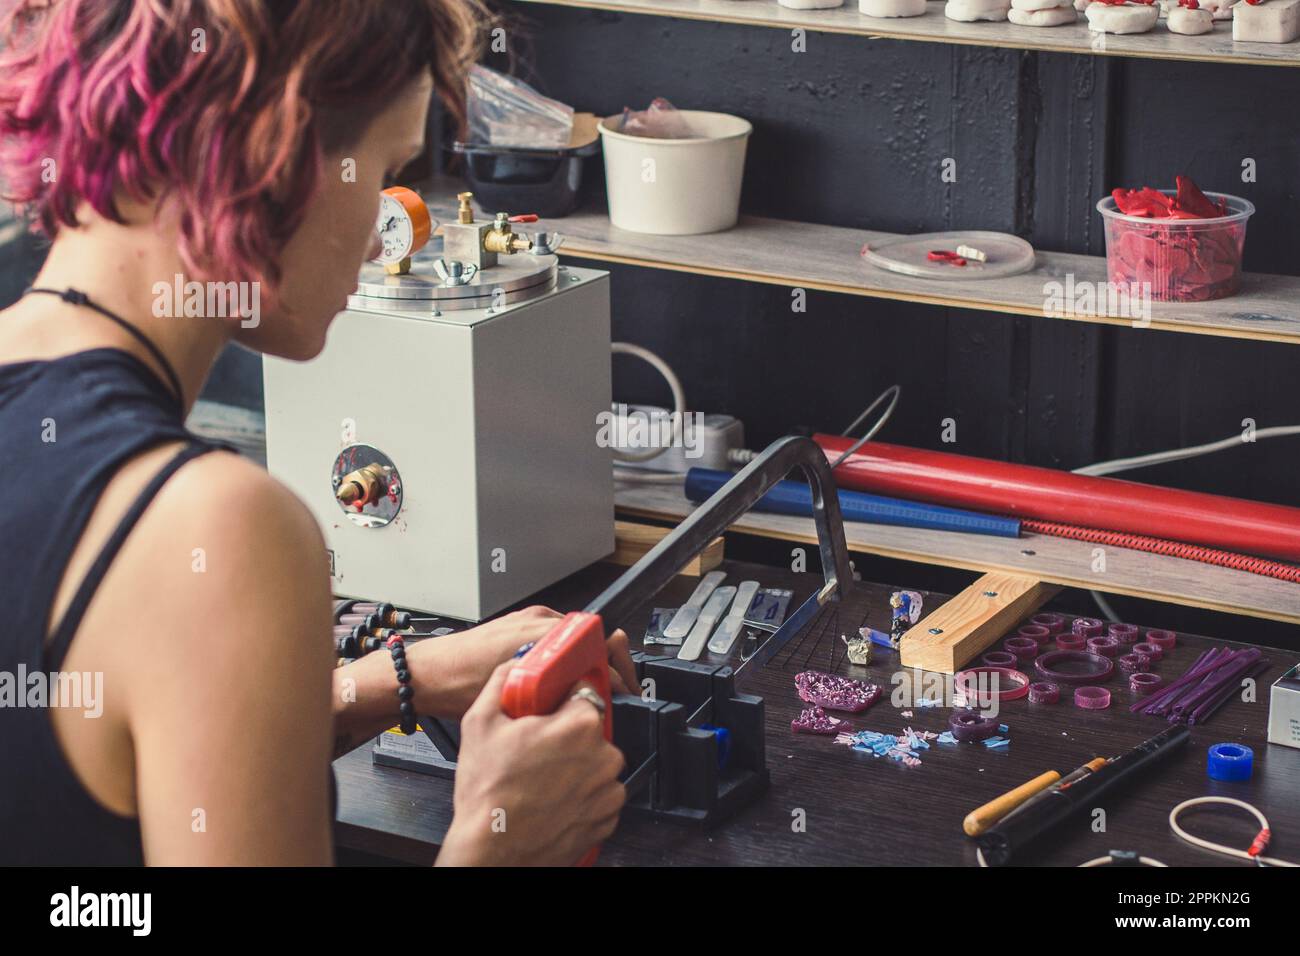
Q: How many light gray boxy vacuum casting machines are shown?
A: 1